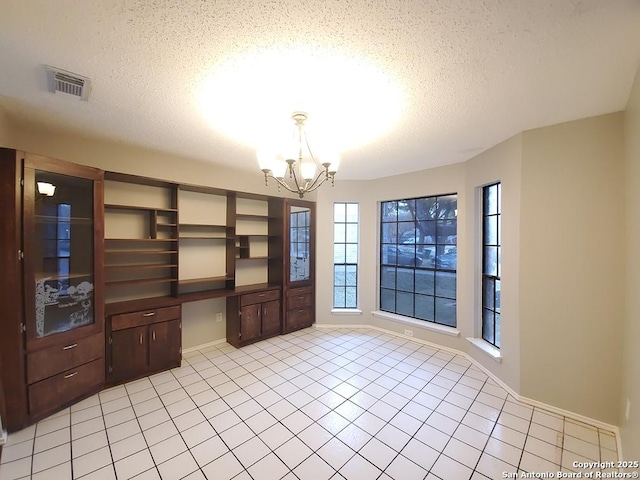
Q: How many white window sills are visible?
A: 3